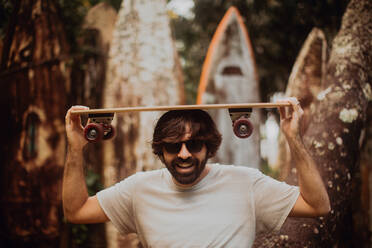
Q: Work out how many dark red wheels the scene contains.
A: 3